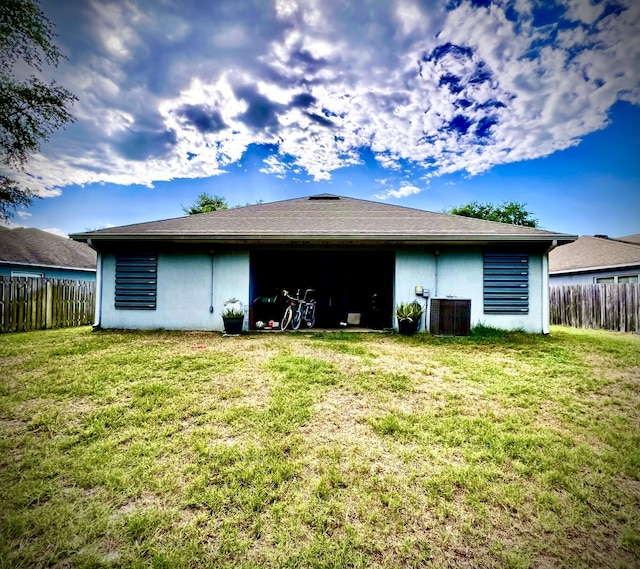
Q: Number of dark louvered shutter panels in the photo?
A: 2